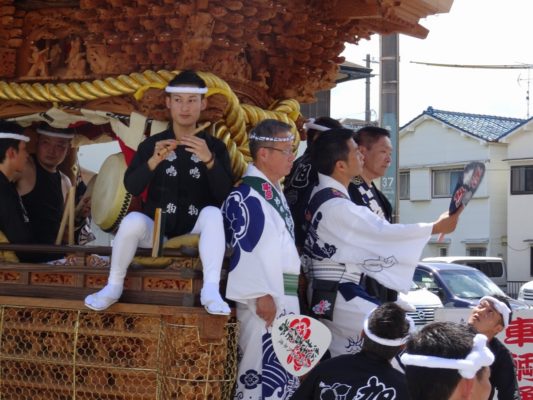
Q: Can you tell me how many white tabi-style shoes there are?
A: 2